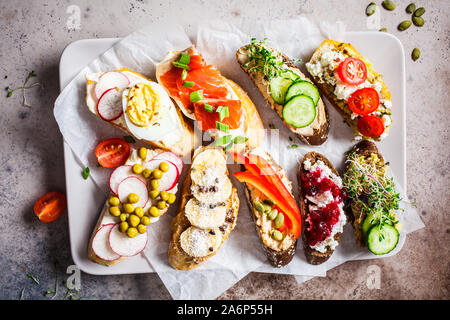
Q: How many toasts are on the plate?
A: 9